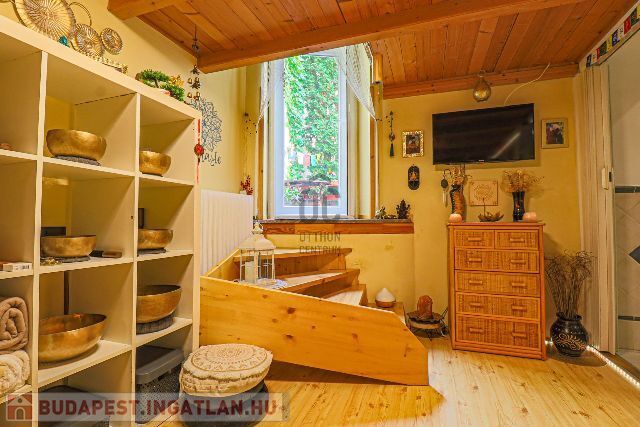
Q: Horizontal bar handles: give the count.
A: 10